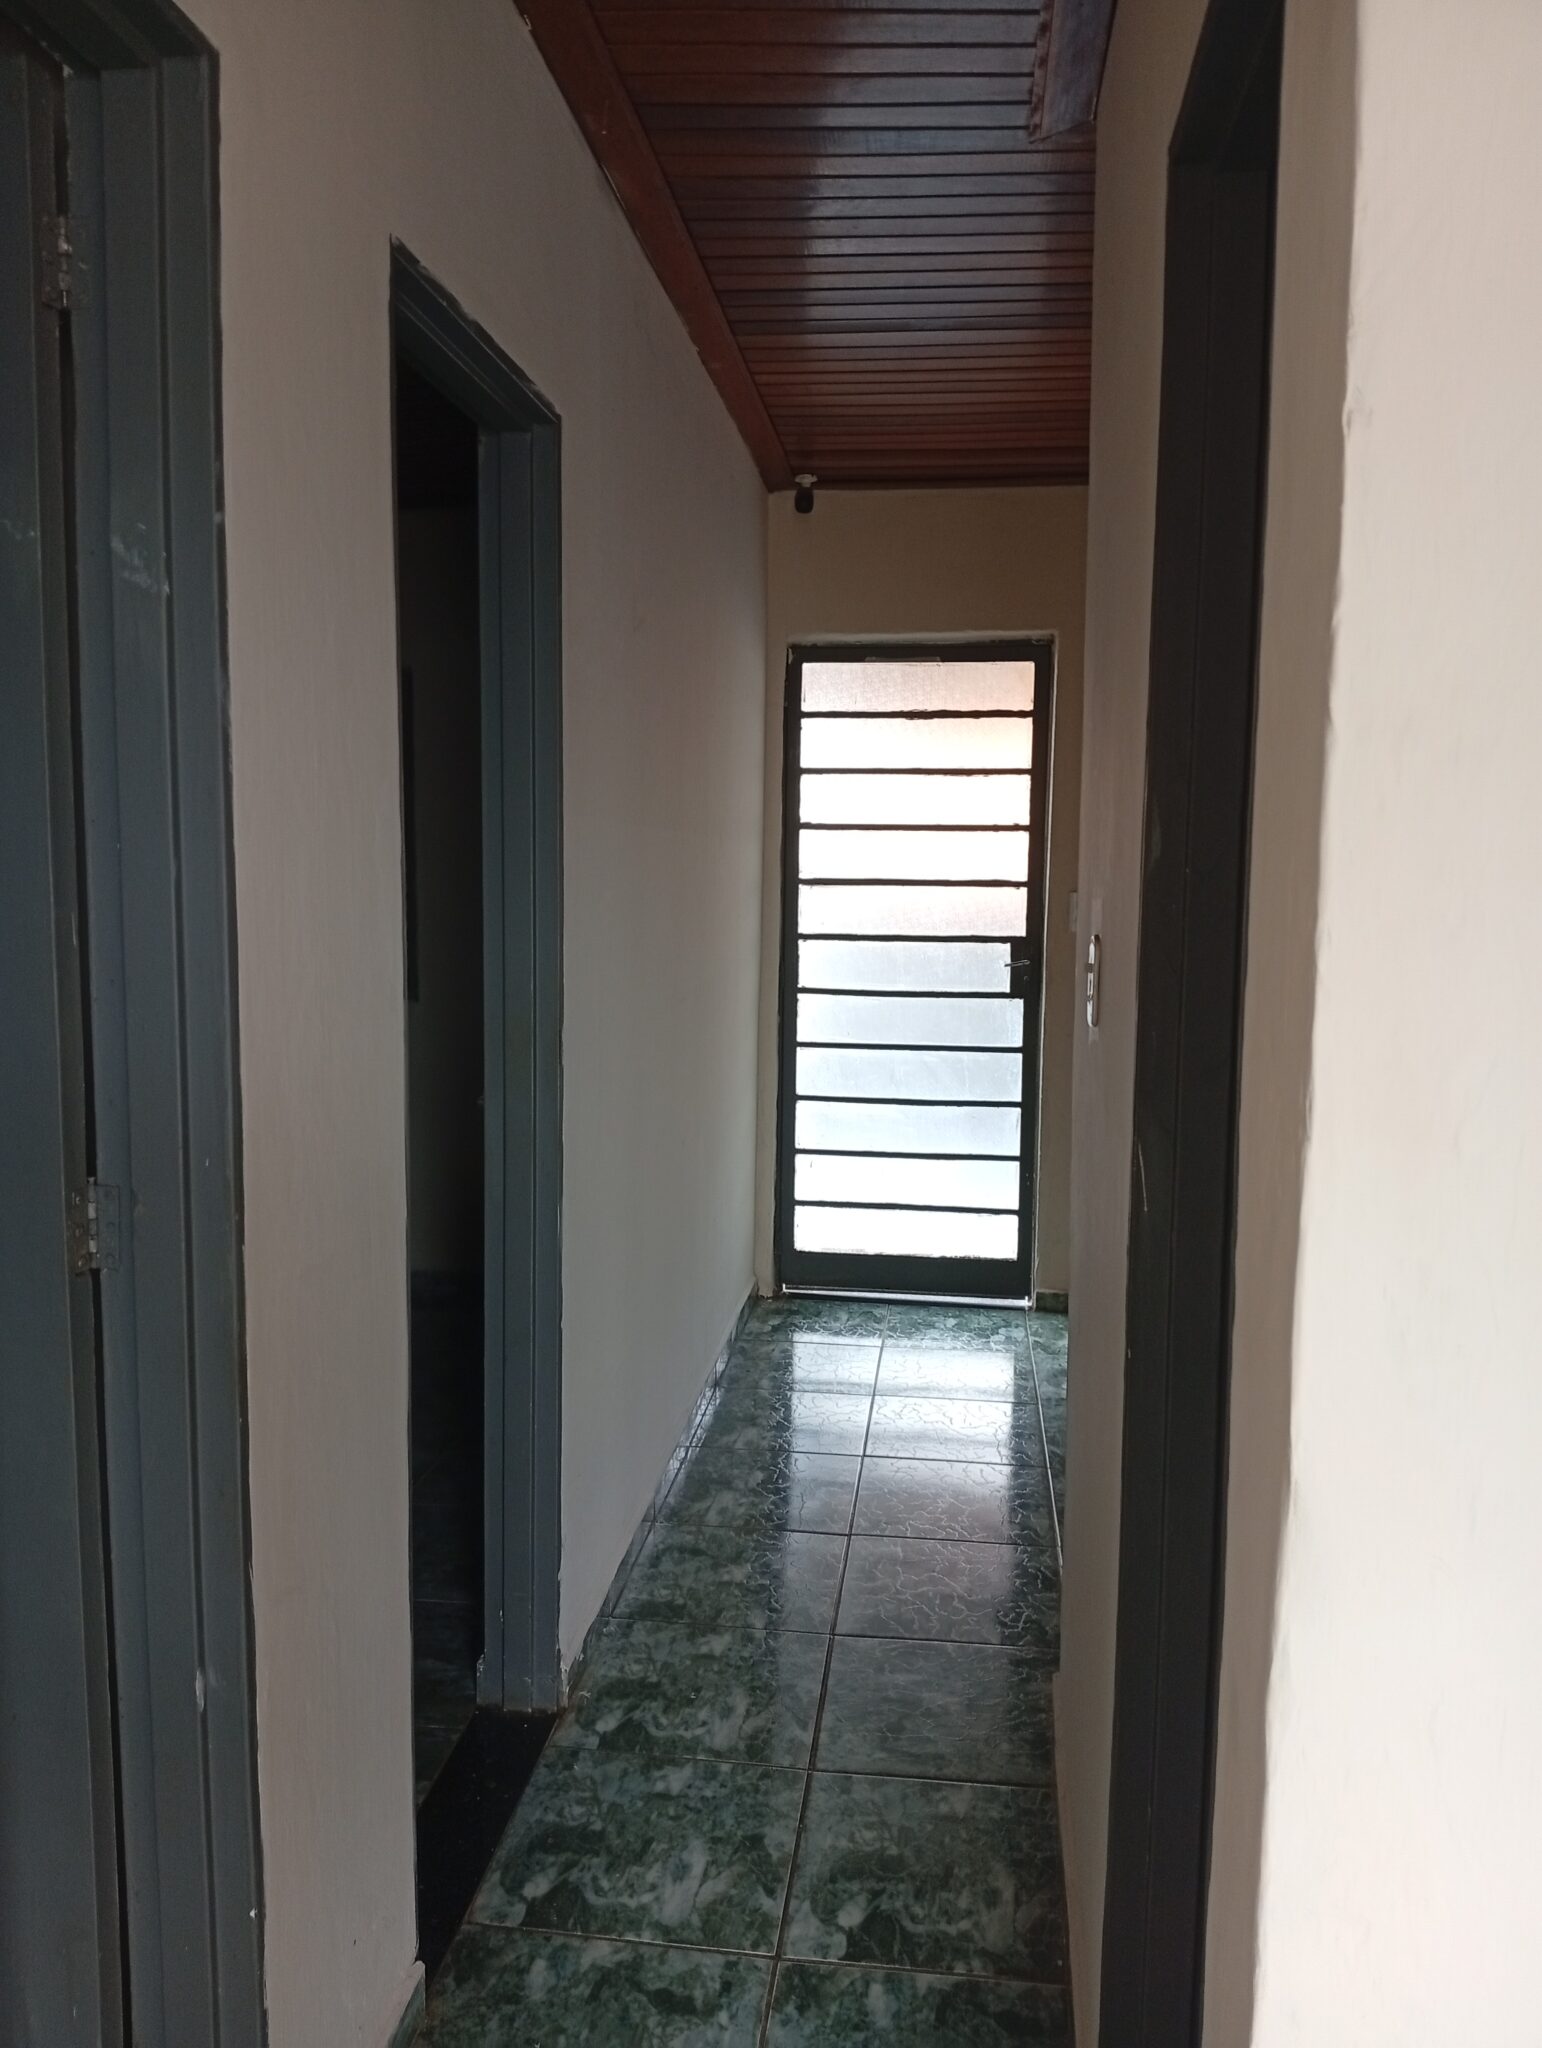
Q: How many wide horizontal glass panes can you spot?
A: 11